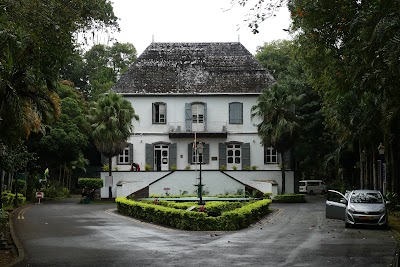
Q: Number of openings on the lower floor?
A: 5